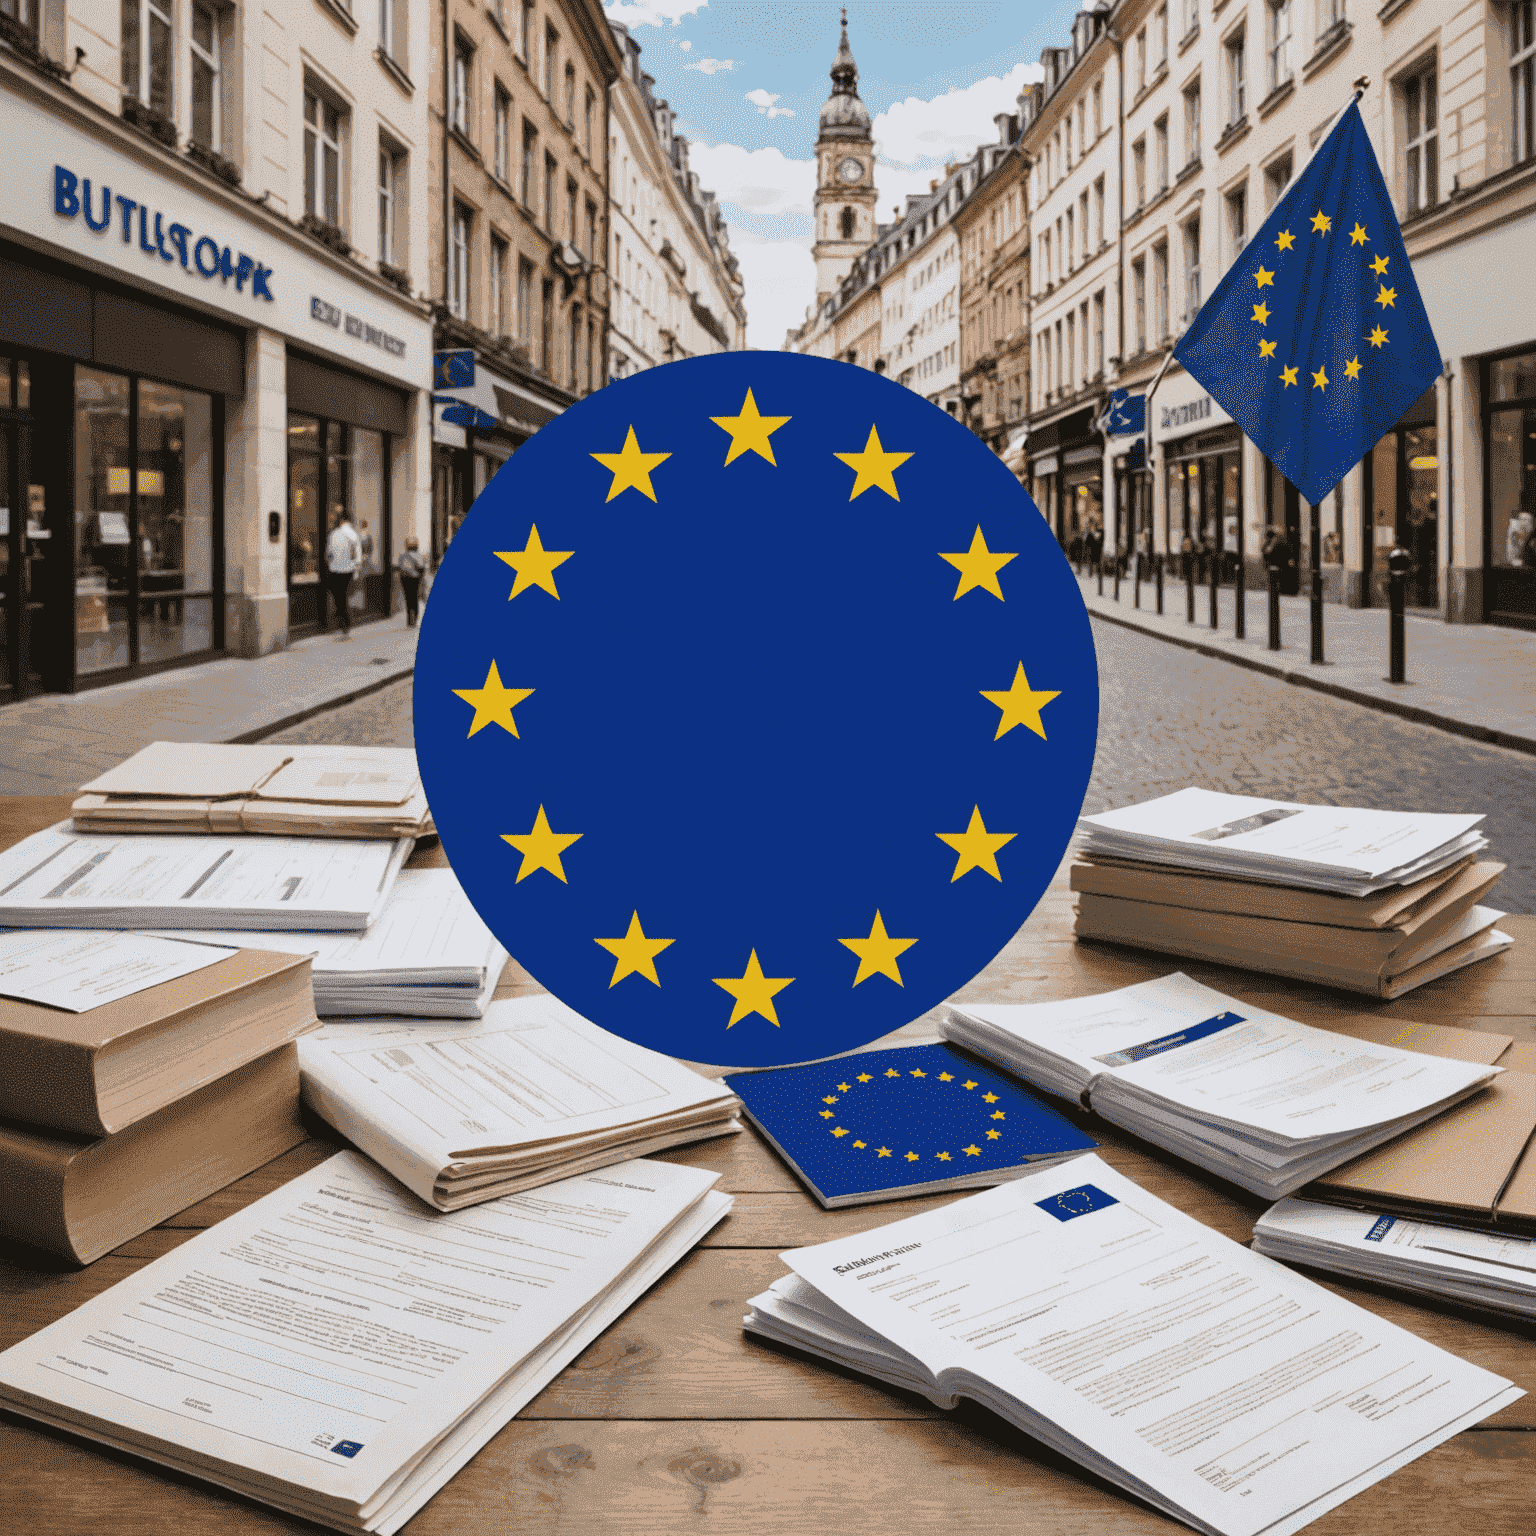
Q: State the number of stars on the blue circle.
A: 12